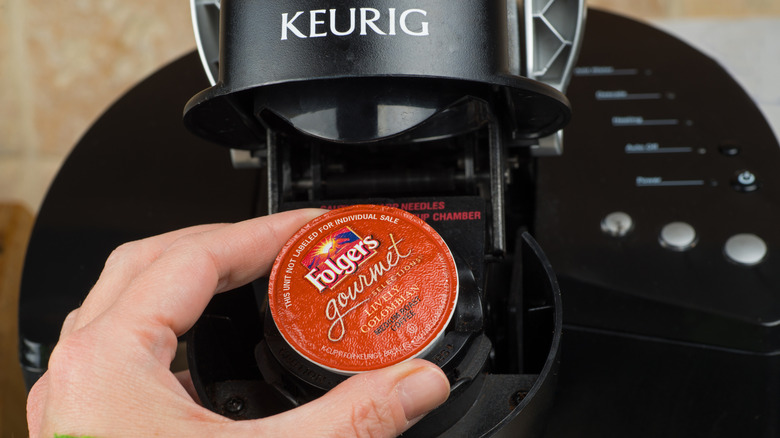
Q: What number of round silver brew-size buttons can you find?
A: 3